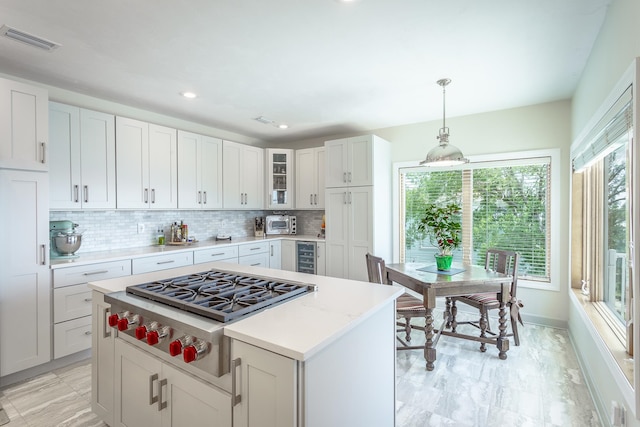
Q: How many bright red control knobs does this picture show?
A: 6